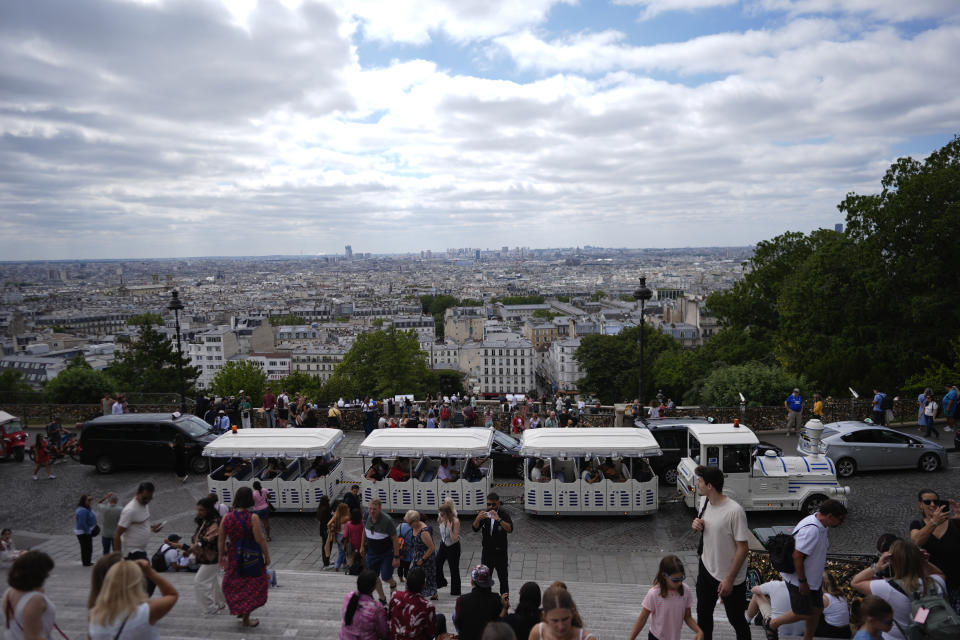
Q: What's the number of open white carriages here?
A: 3